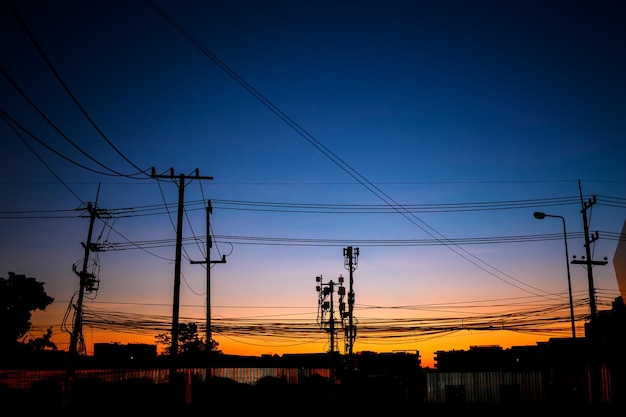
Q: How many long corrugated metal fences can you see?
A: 2